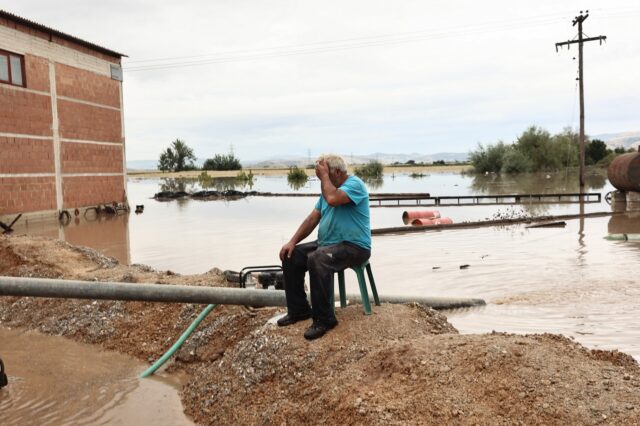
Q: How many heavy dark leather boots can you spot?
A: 2